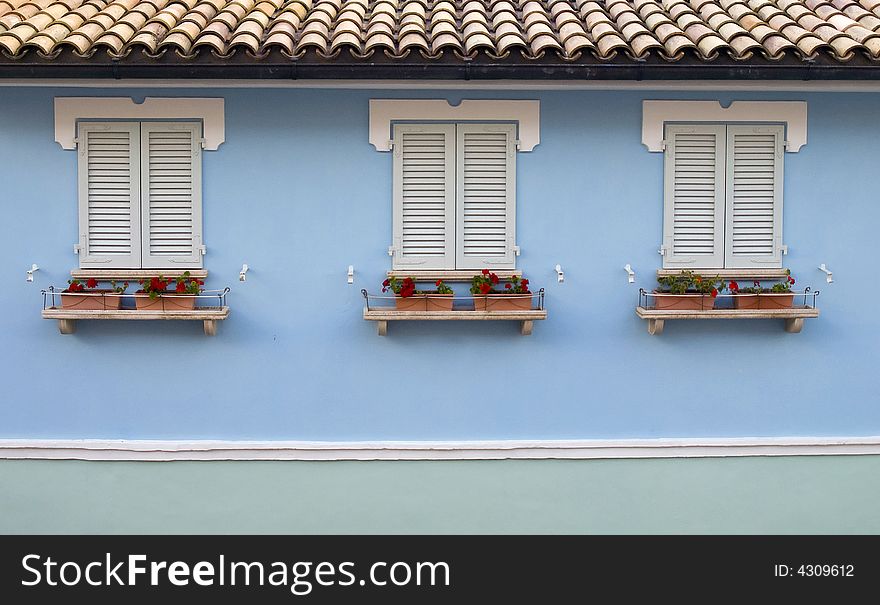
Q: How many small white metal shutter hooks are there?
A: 6